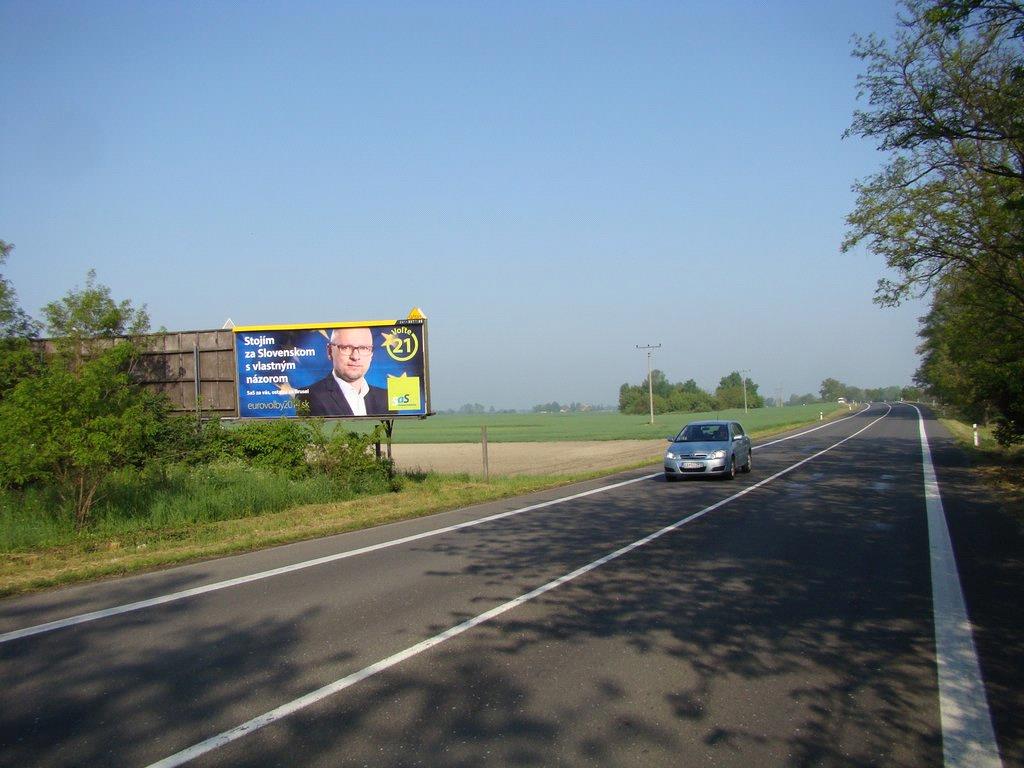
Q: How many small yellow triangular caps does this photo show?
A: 1